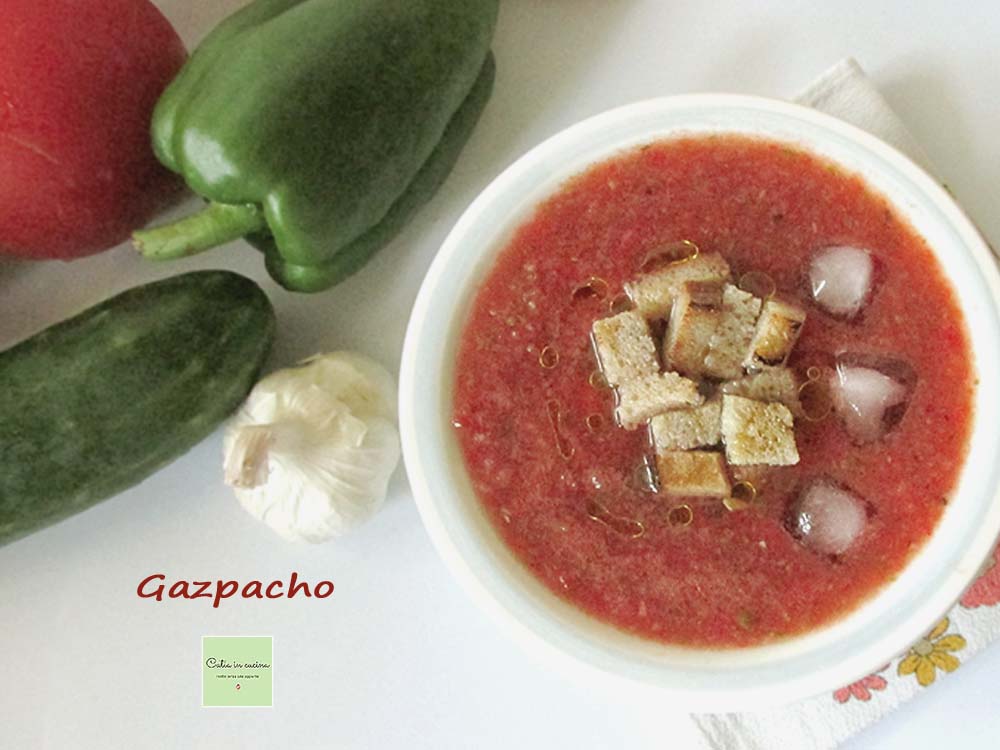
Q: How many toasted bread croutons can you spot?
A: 10